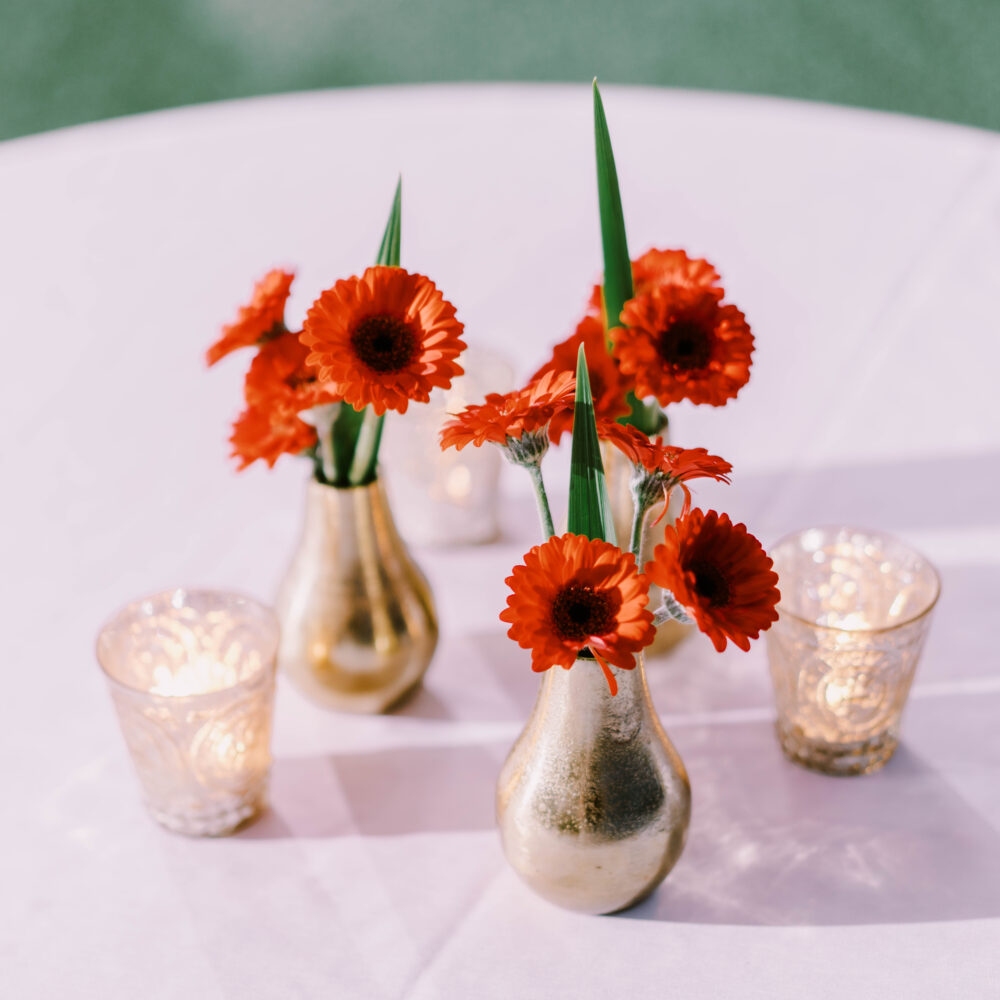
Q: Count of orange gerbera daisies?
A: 11